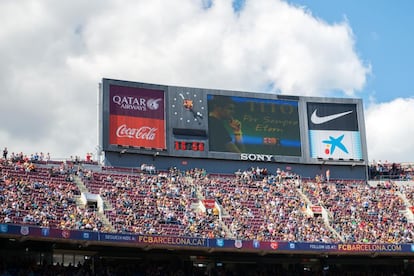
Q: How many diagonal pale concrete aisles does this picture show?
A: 4